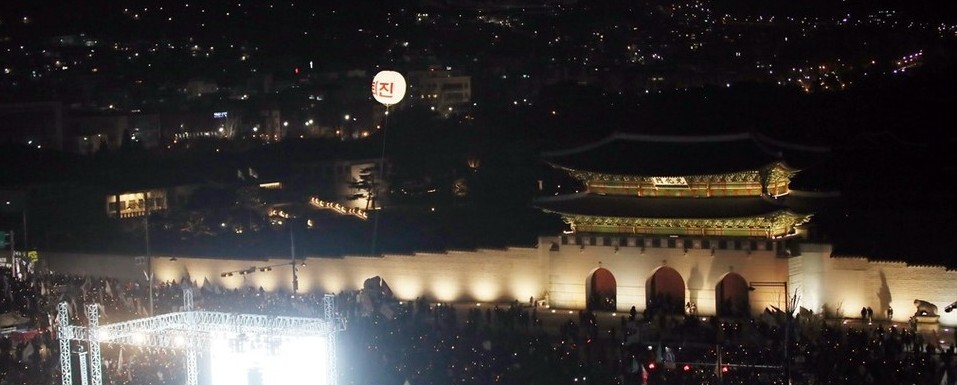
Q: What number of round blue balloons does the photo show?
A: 0